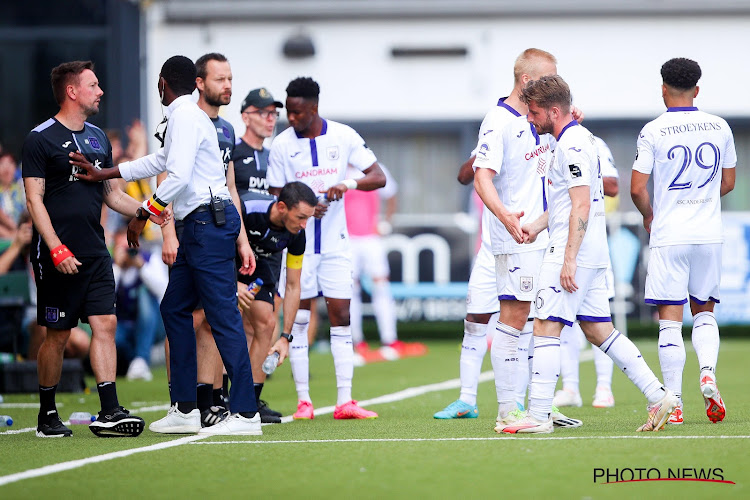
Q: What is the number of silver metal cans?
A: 0